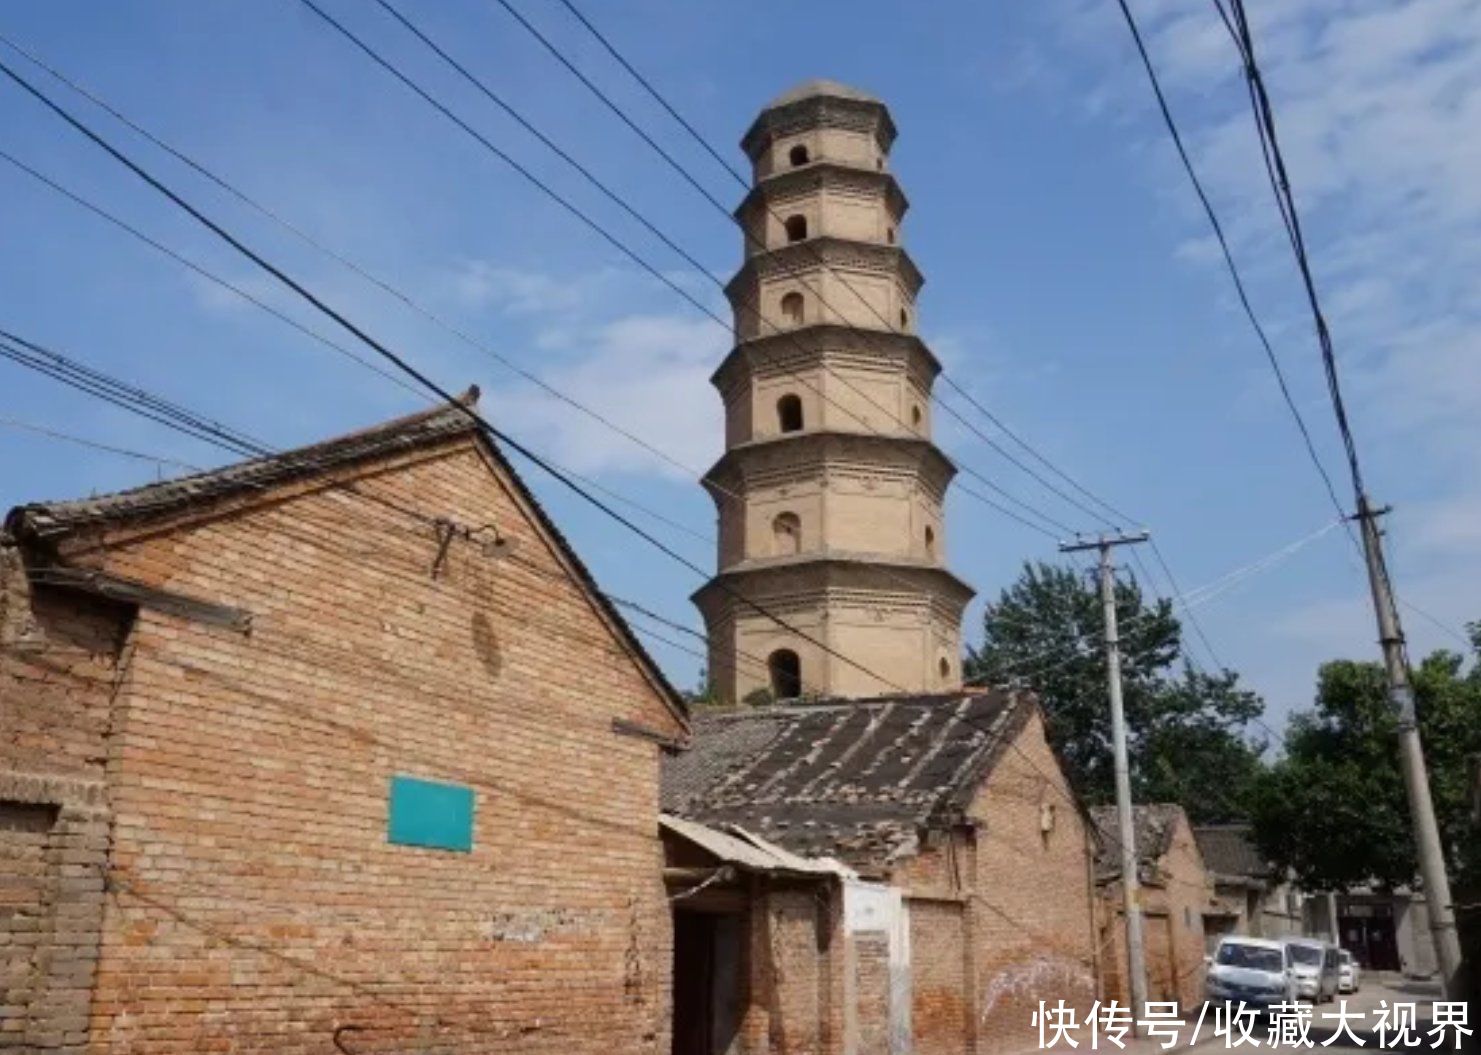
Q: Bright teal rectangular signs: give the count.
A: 1